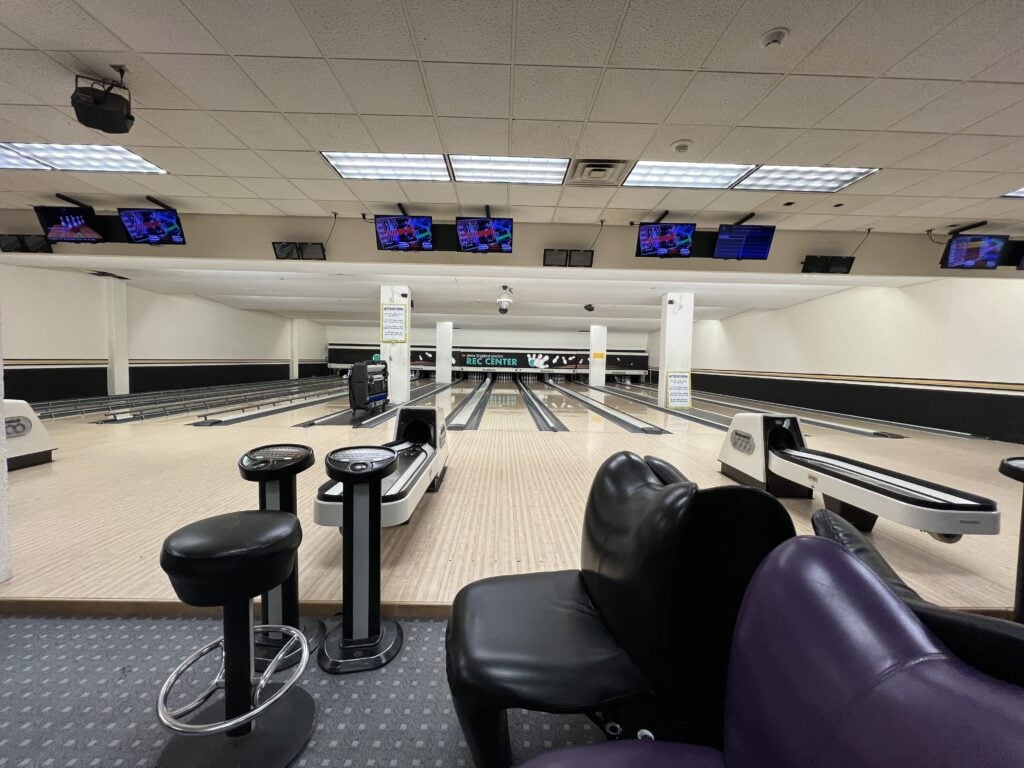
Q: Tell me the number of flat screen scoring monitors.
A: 7